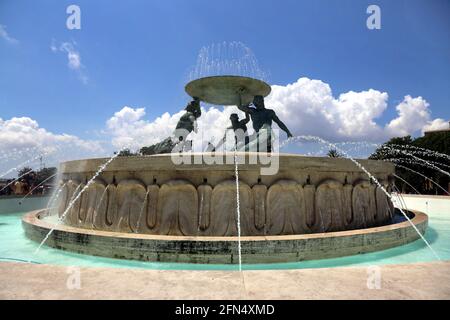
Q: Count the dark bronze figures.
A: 3